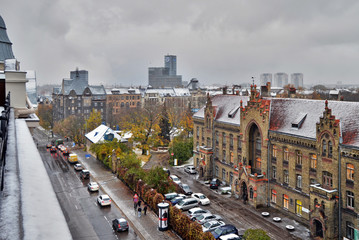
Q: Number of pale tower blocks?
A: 3